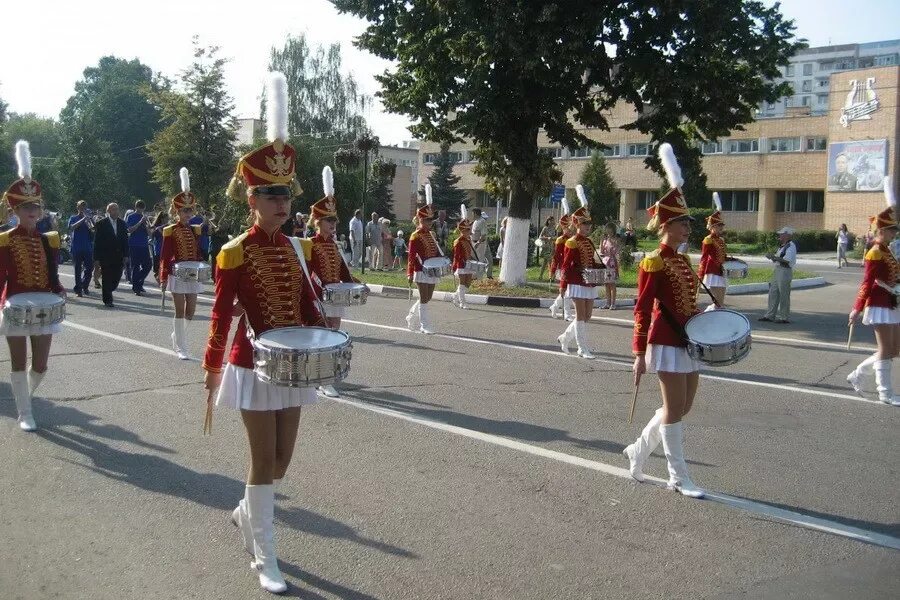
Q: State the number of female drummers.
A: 11